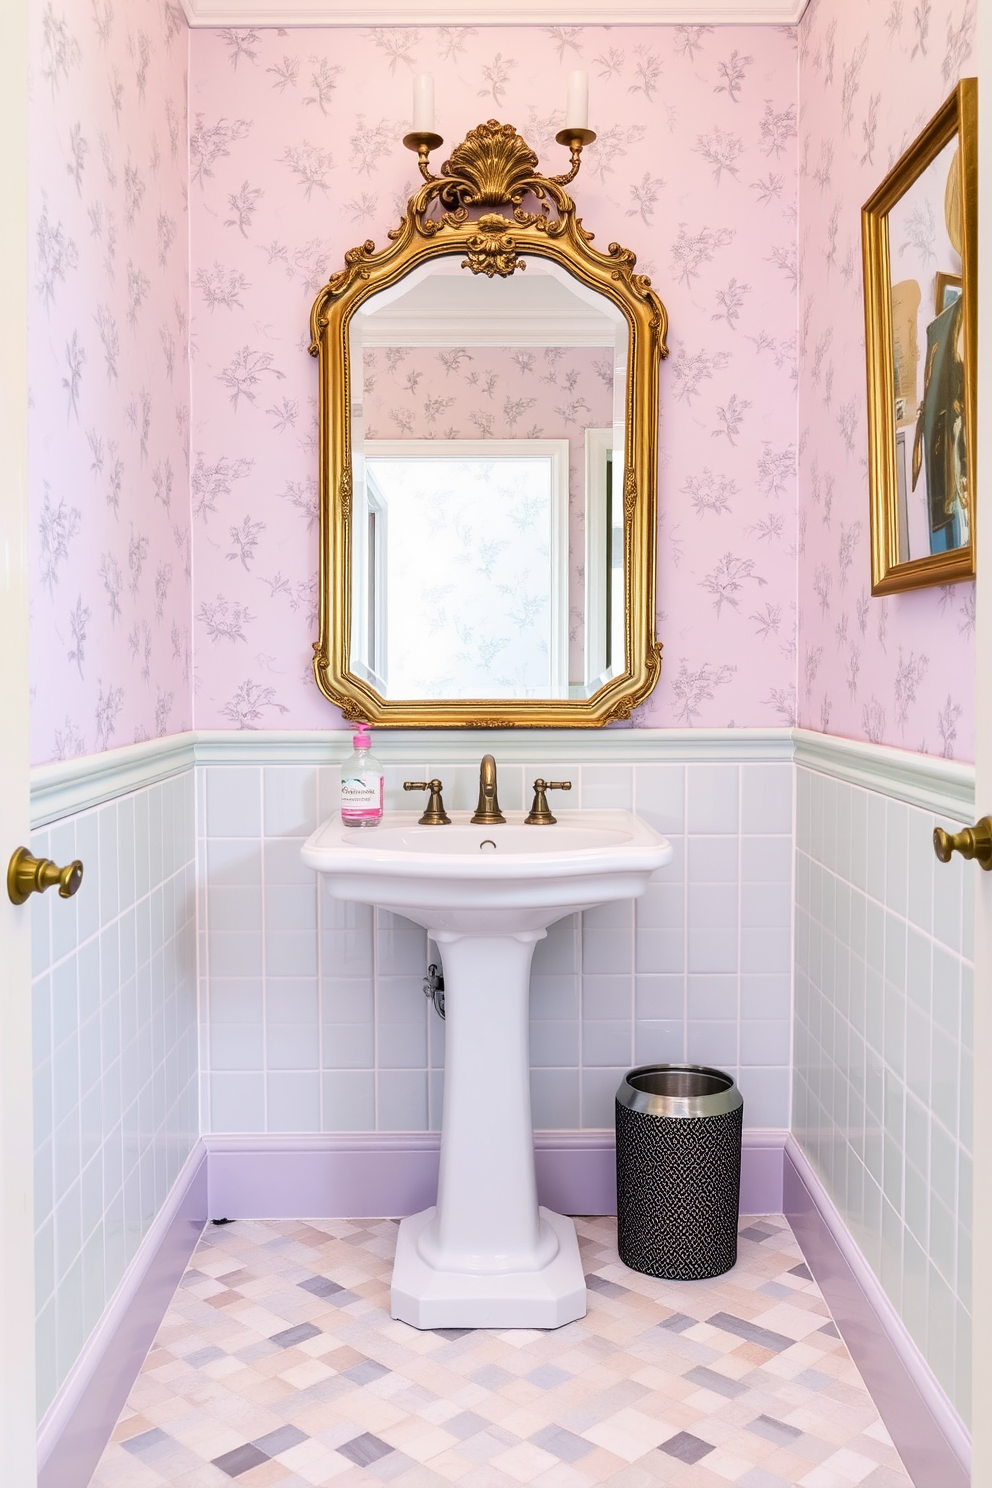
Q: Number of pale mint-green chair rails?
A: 3